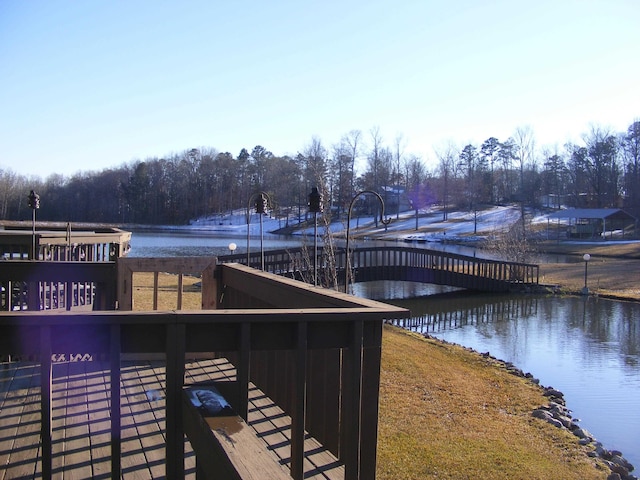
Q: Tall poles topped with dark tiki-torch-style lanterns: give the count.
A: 3